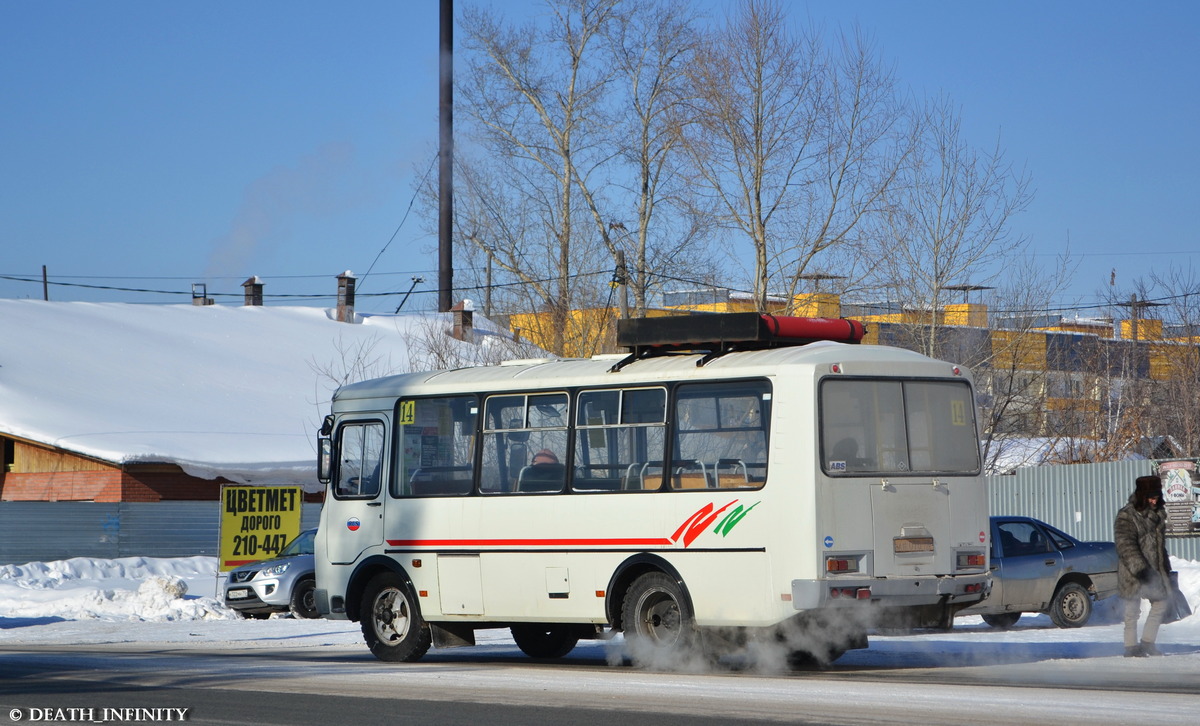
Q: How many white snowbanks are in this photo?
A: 2